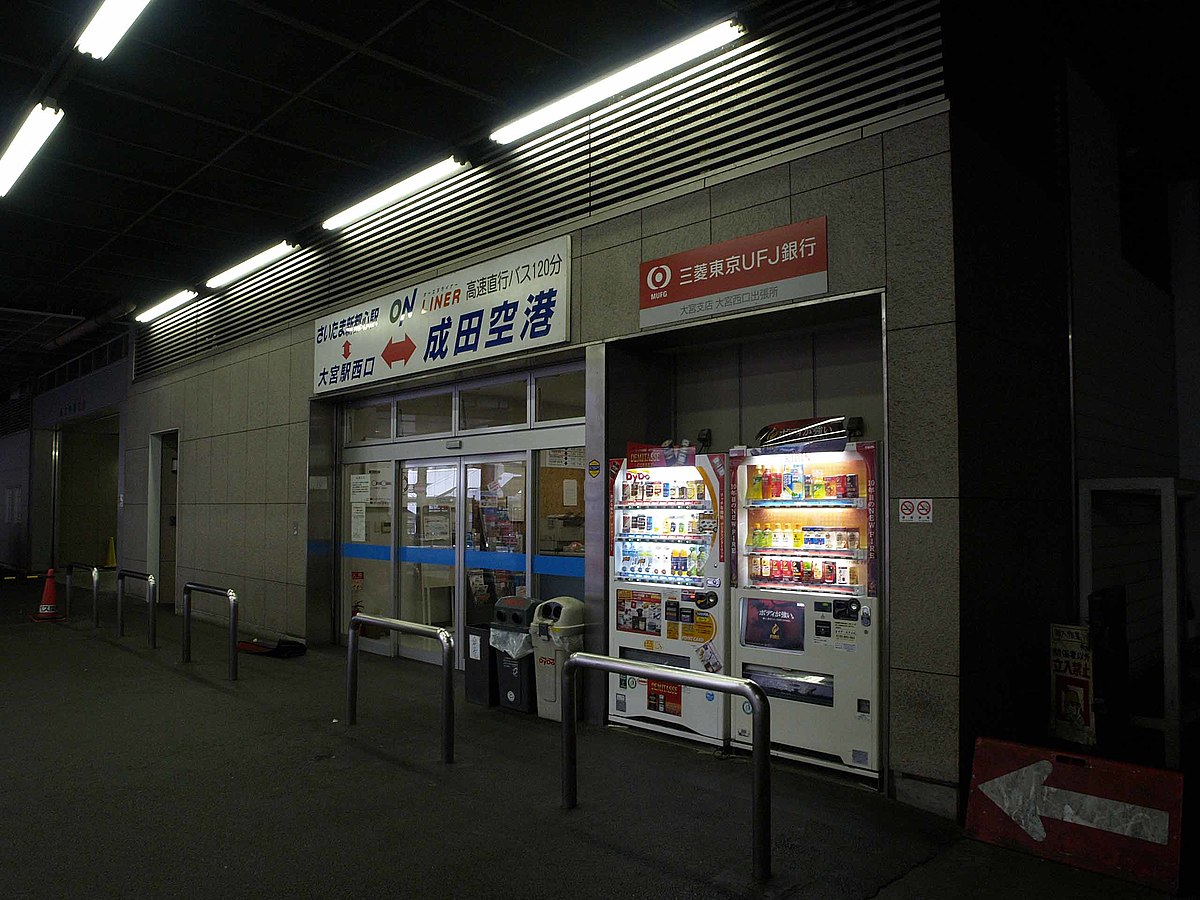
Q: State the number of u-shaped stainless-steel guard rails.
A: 5